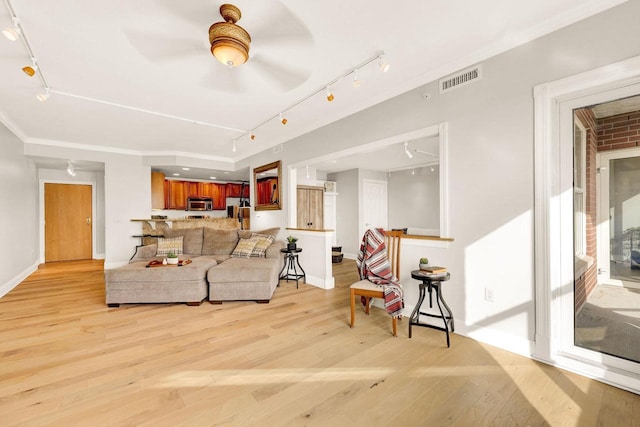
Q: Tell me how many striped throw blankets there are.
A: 1